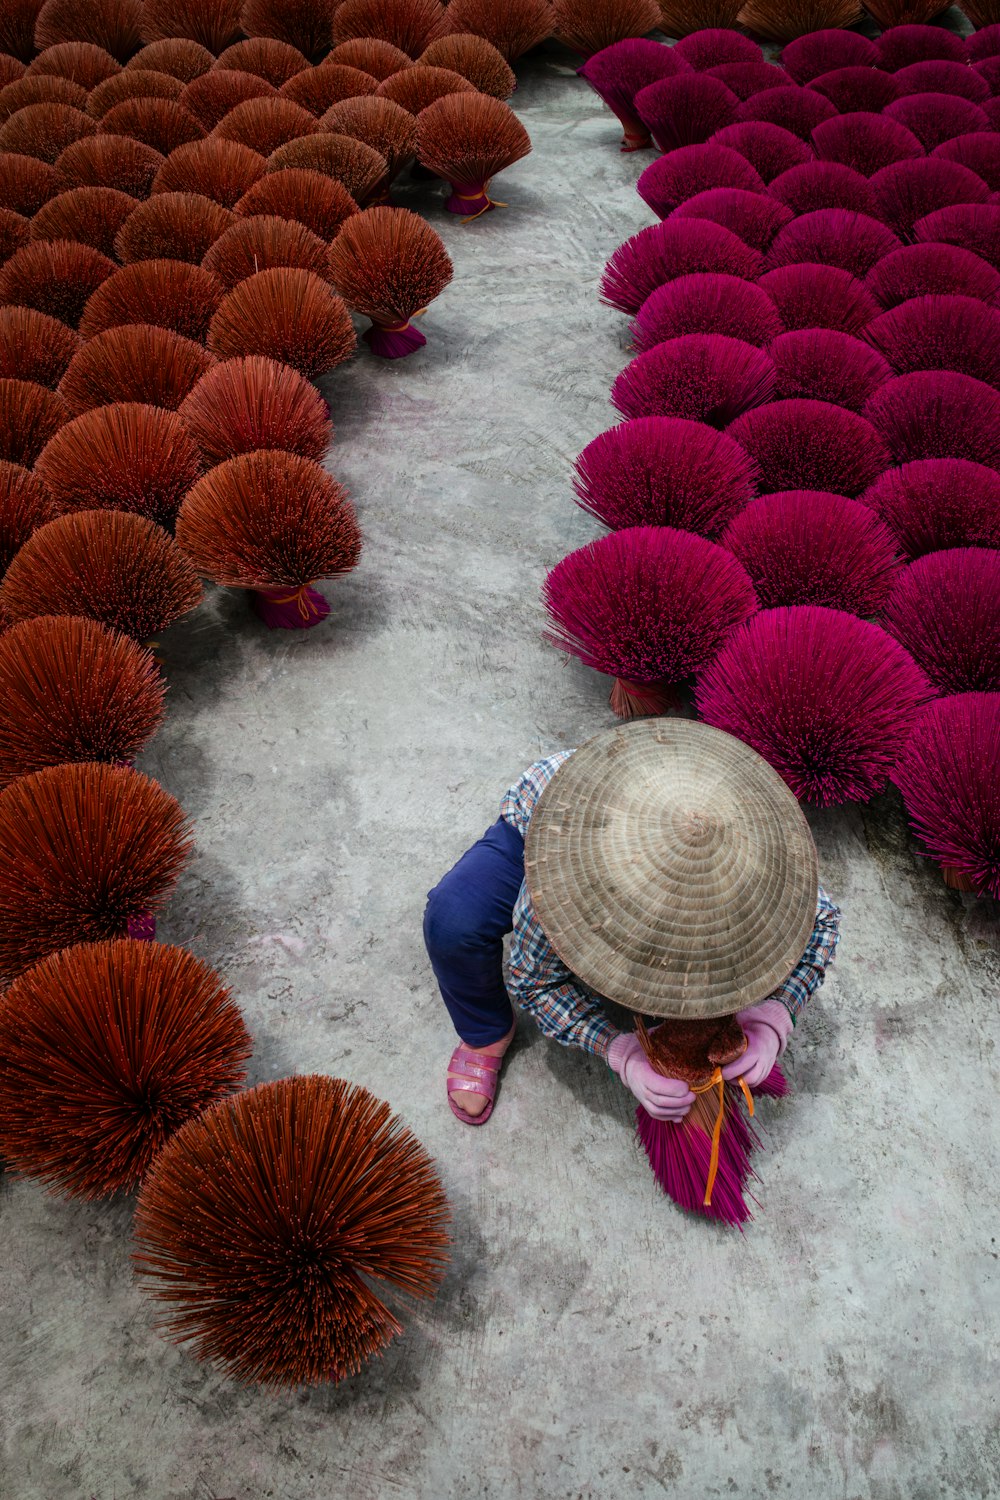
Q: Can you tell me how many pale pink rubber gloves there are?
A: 2